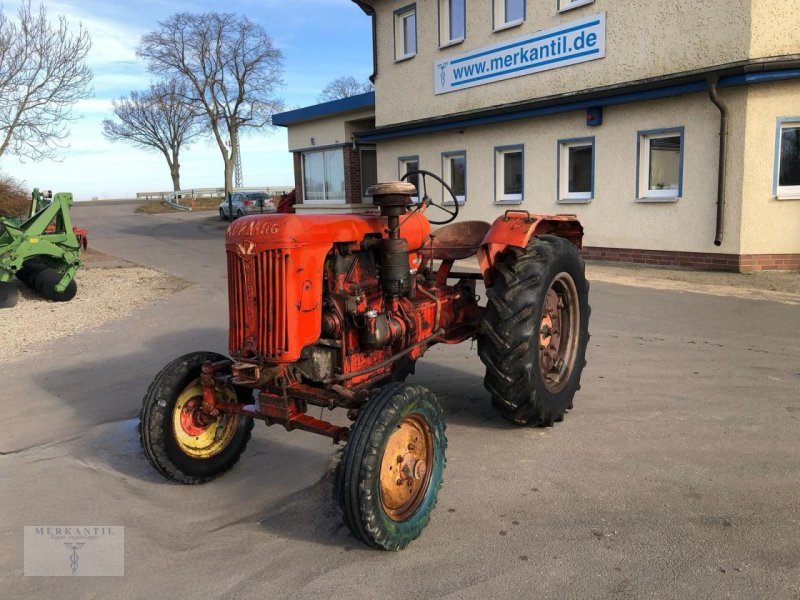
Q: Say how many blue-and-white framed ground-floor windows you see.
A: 6